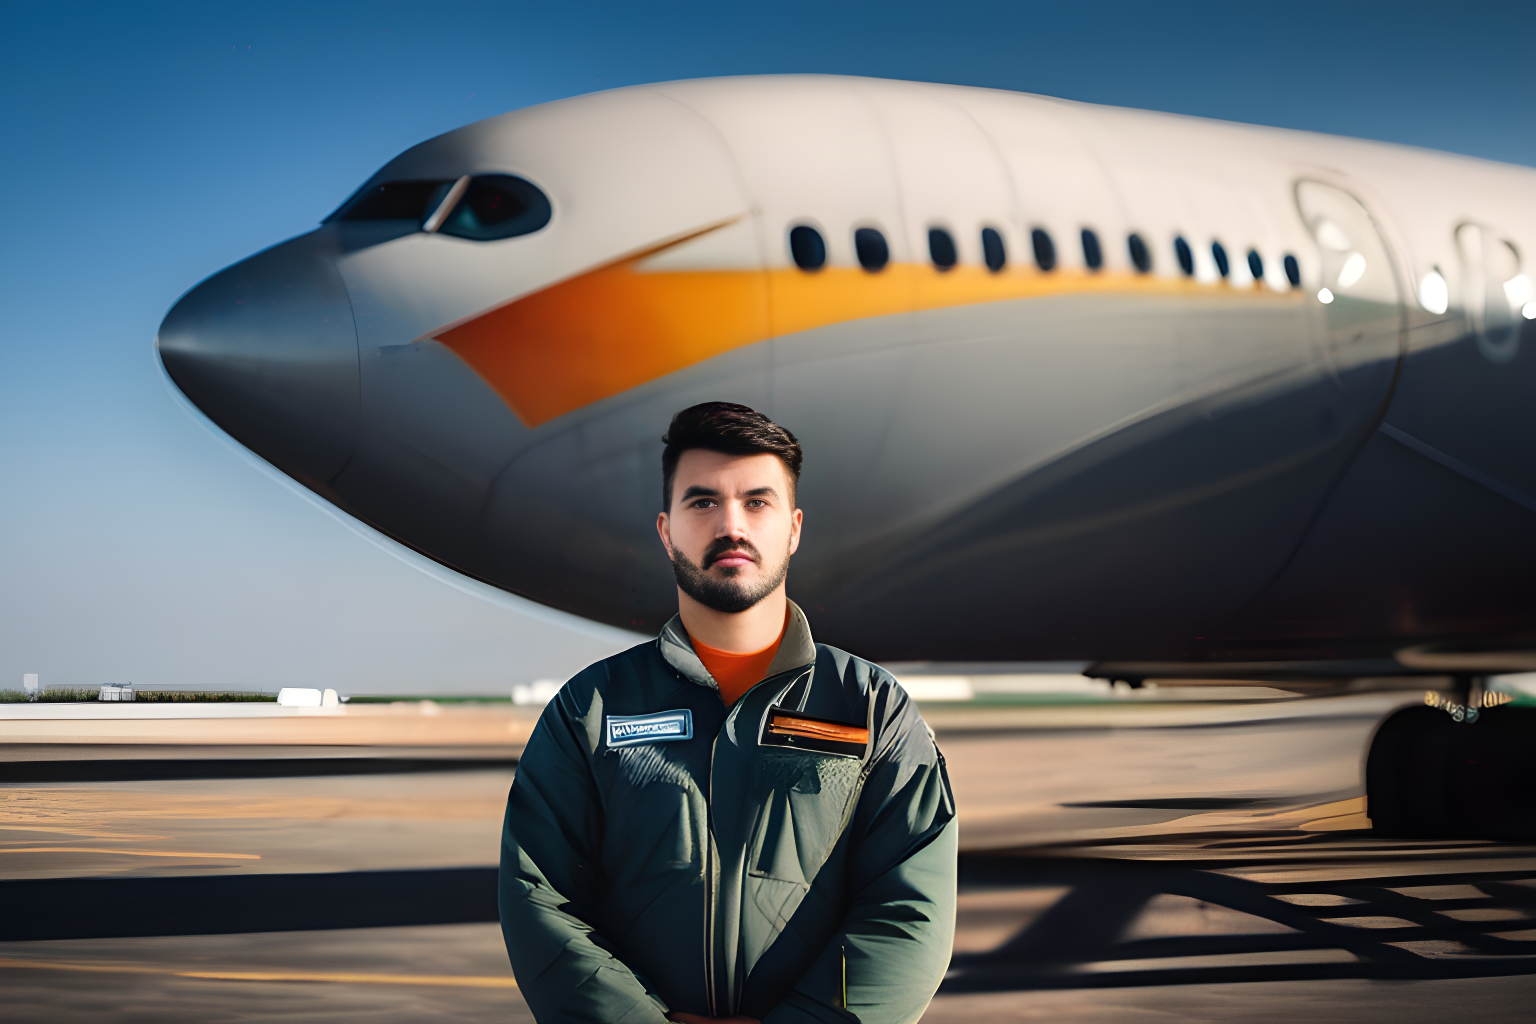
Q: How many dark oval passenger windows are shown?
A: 11